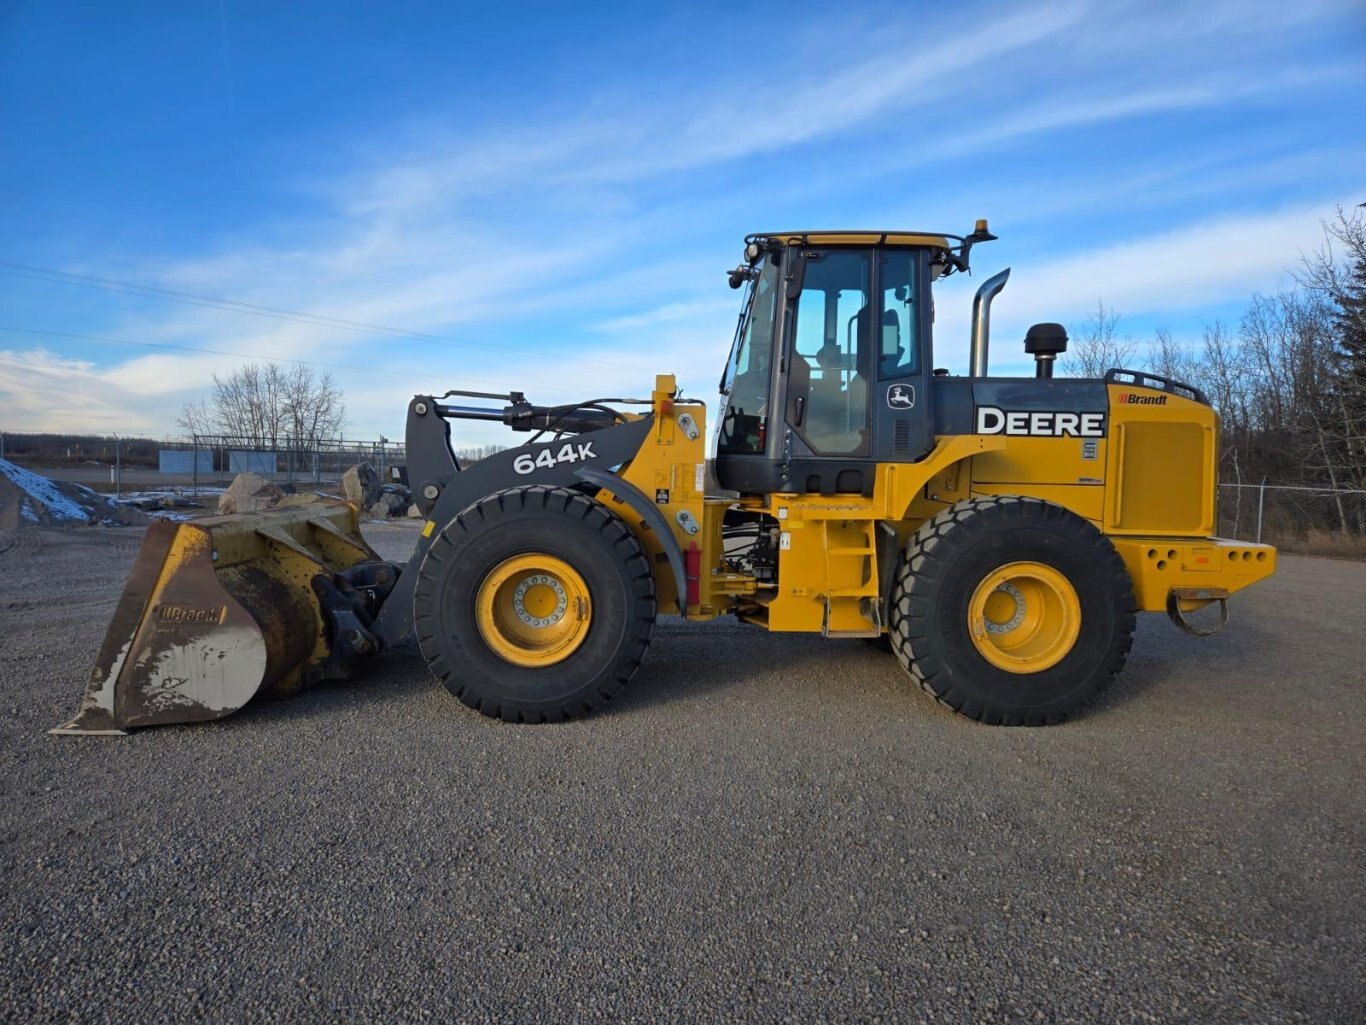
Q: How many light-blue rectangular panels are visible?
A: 2